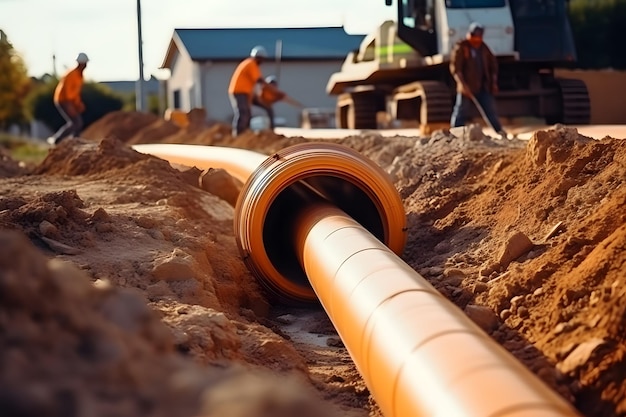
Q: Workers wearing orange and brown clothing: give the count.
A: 4